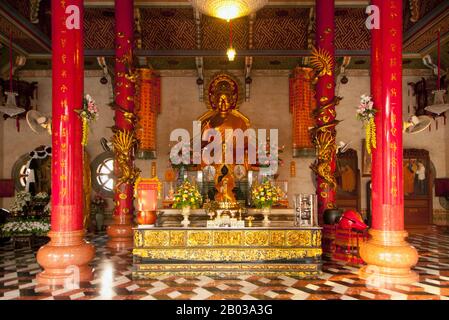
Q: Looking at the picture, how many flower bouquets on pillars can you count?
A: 2